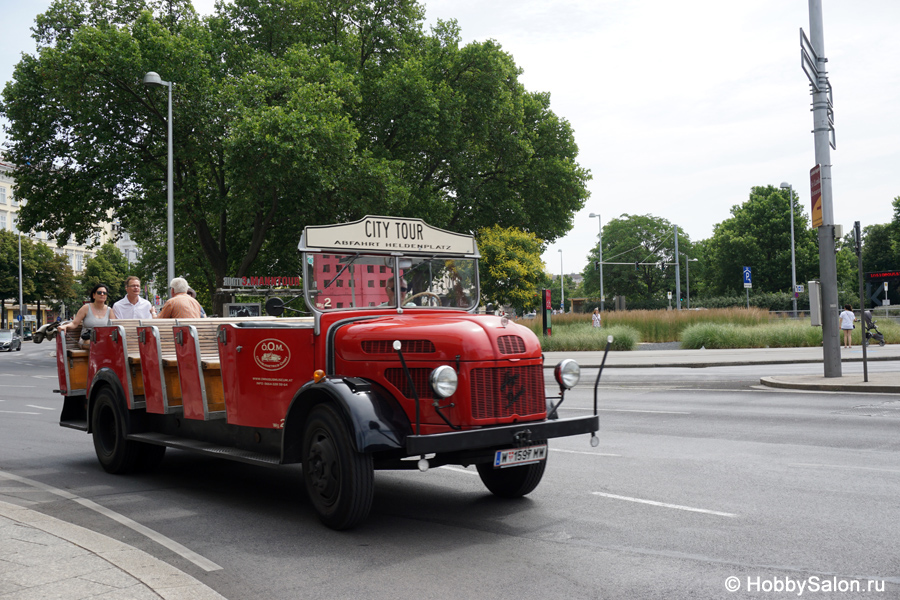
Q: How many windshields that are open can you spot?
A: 0